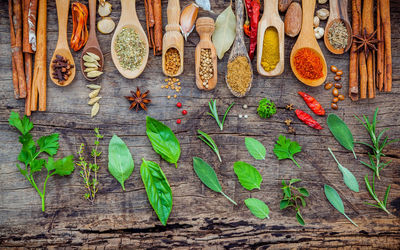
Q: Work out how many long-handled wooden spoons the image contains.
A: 6